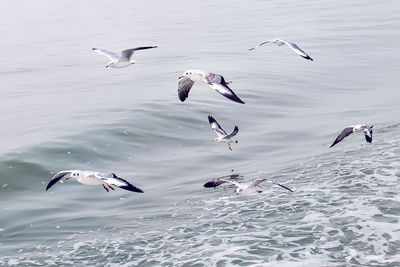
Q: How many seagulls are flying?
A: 7